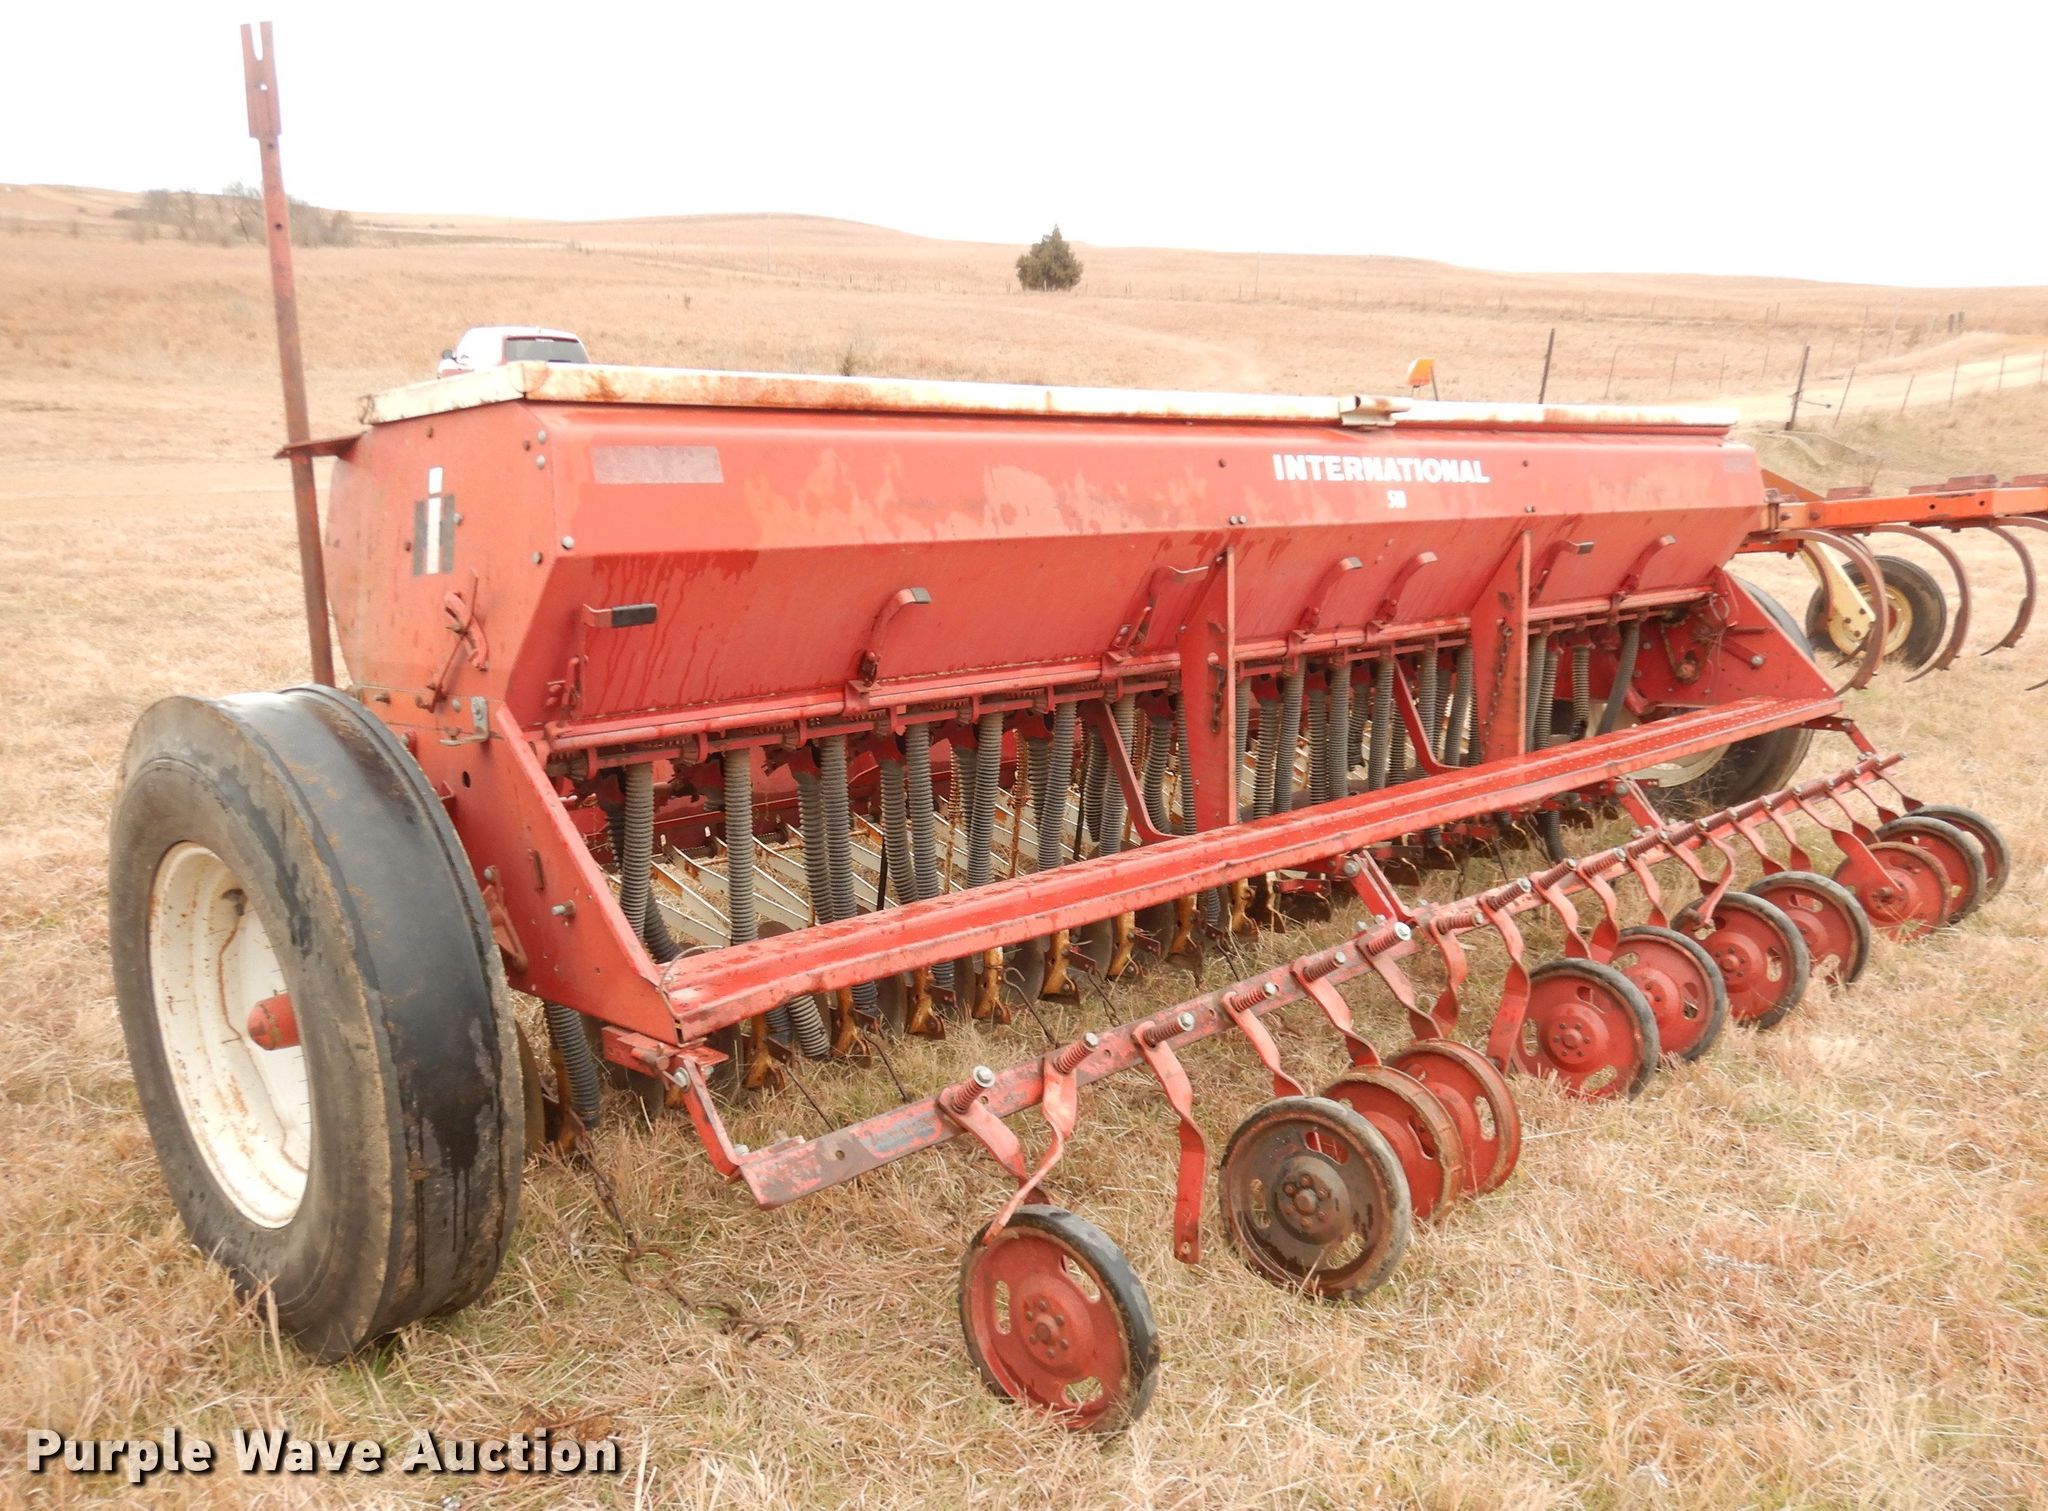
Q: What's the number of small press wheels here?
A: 11